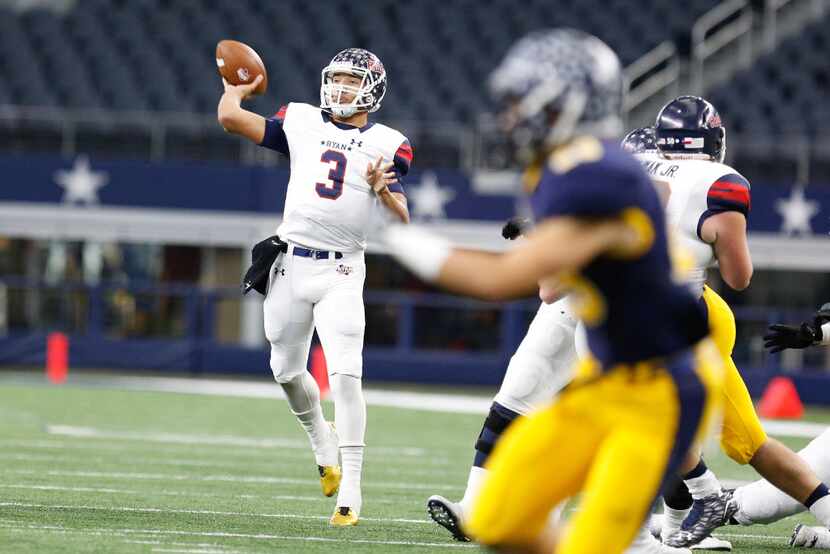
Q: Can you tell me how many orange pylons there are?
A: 3